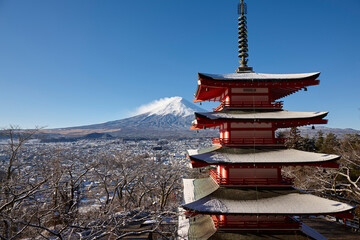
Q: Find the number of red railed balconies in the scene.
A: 4